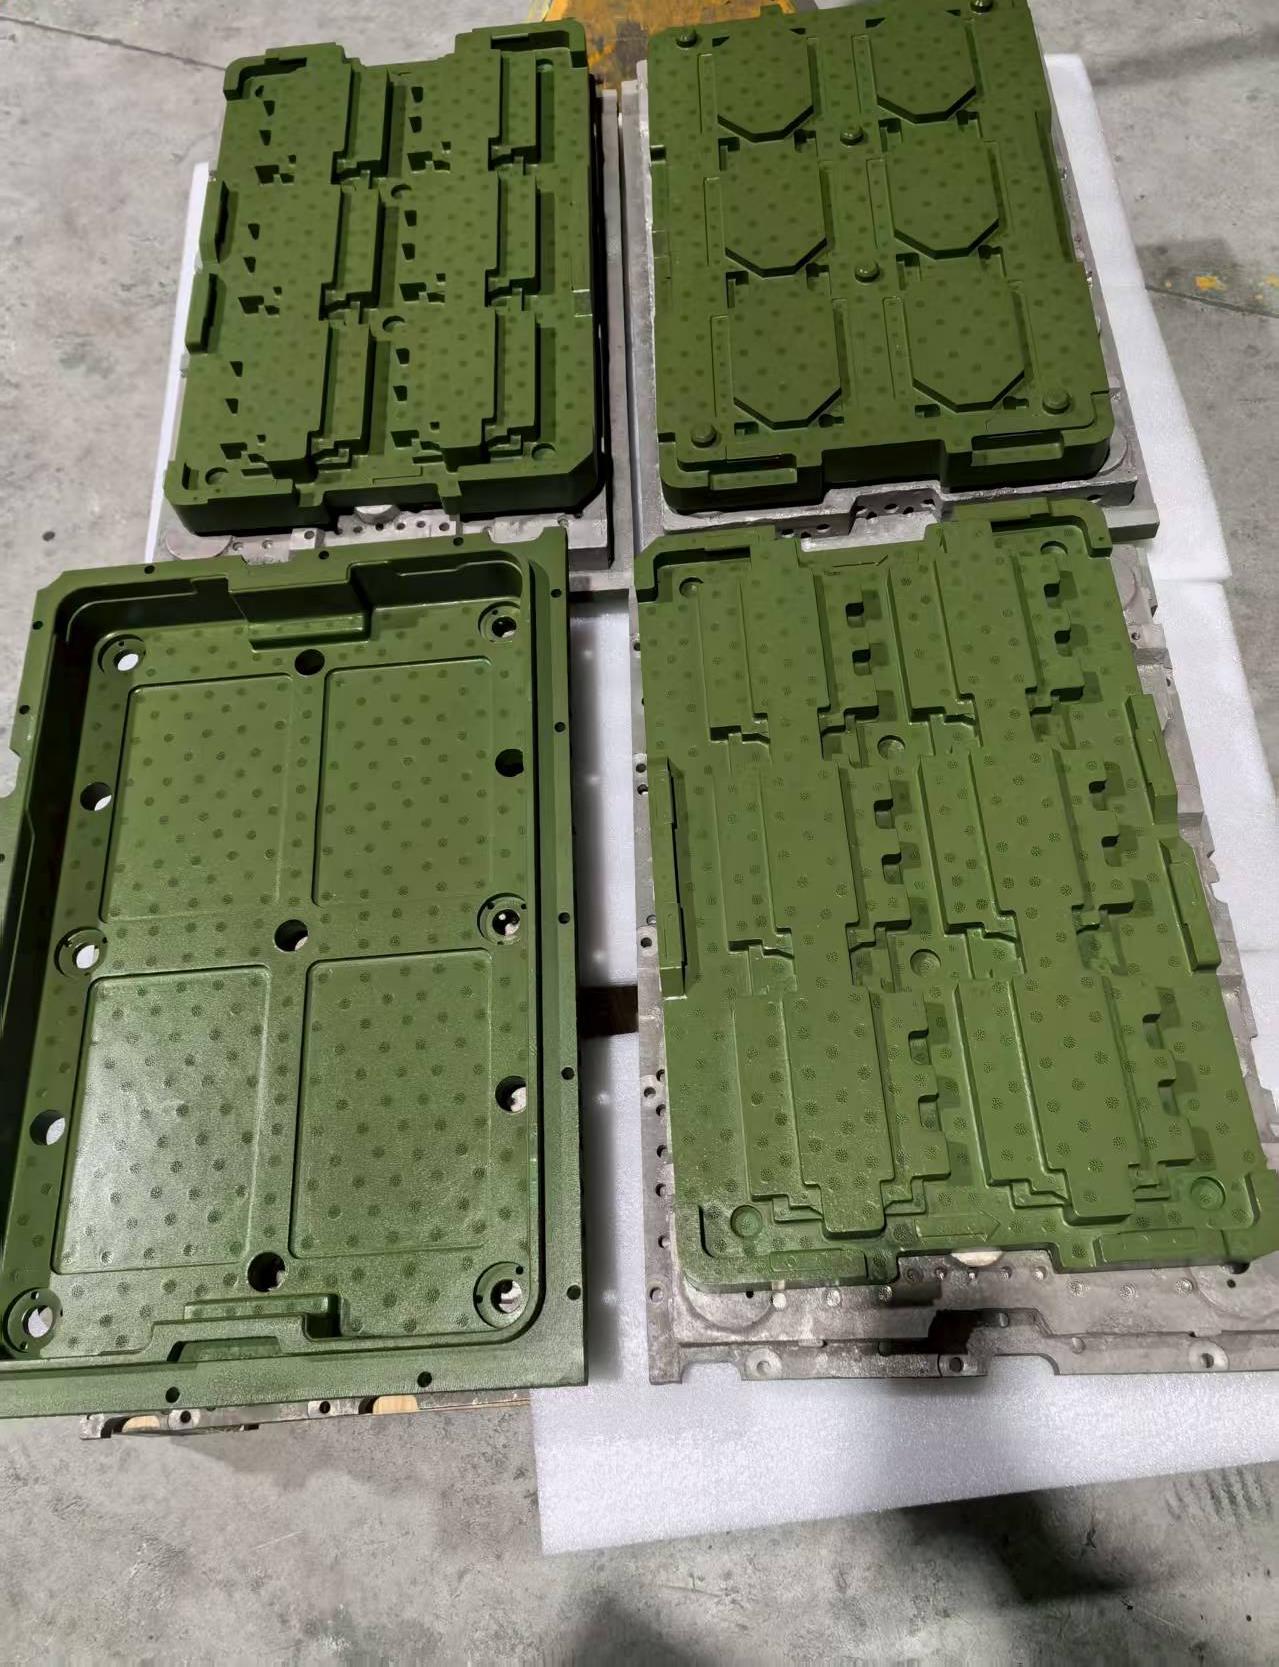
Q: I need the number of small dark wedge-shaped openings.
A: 12